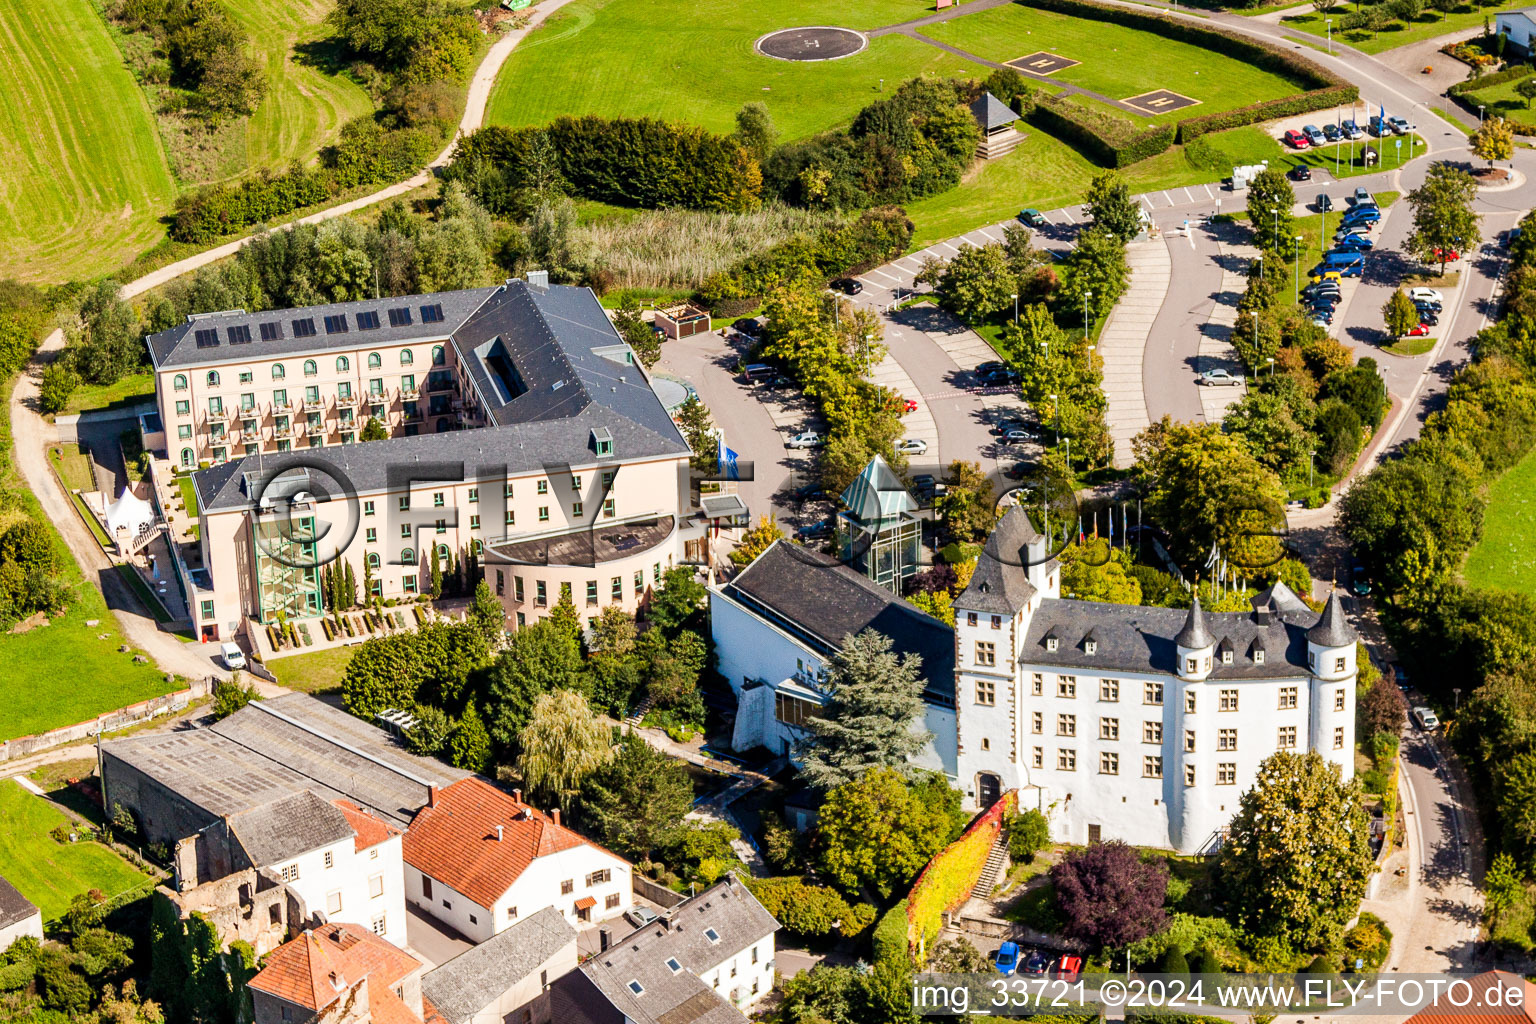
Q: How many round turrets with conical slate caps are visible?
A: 2